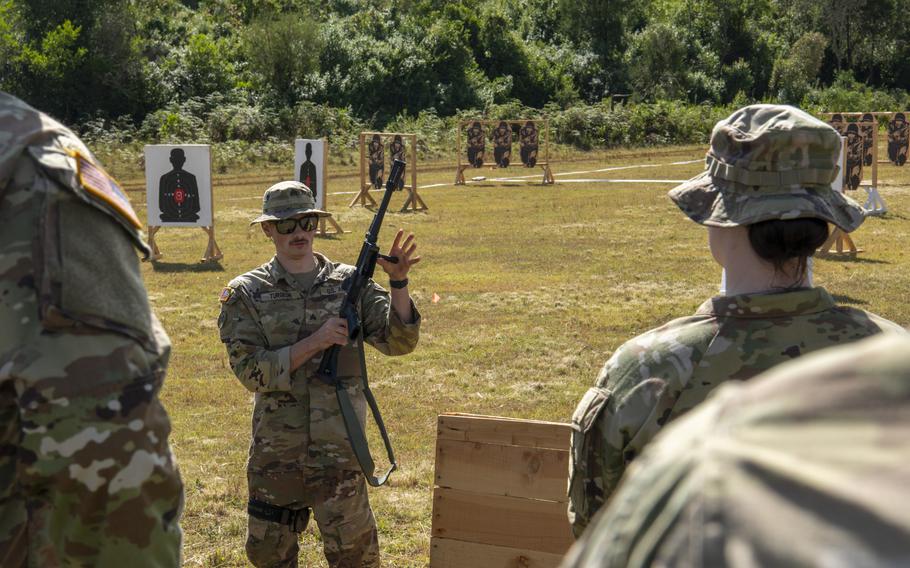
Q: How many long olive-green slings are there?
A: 1